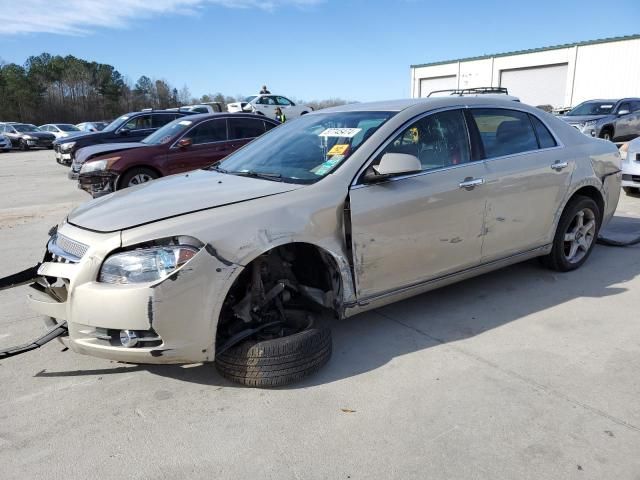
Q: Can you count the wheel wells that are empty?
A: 1